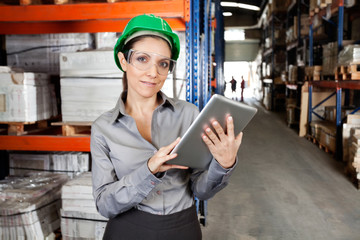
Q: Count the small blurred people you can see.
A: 2